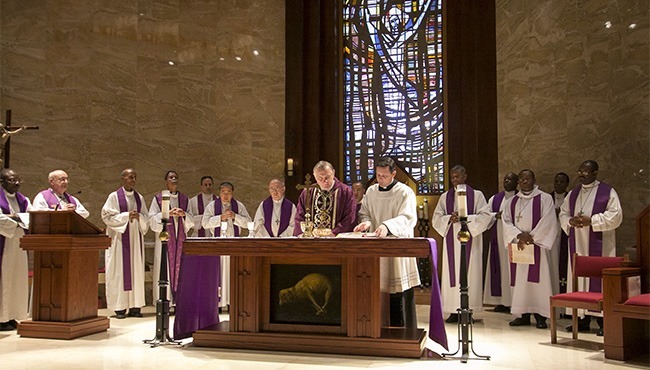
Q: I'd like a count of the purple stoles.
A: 12